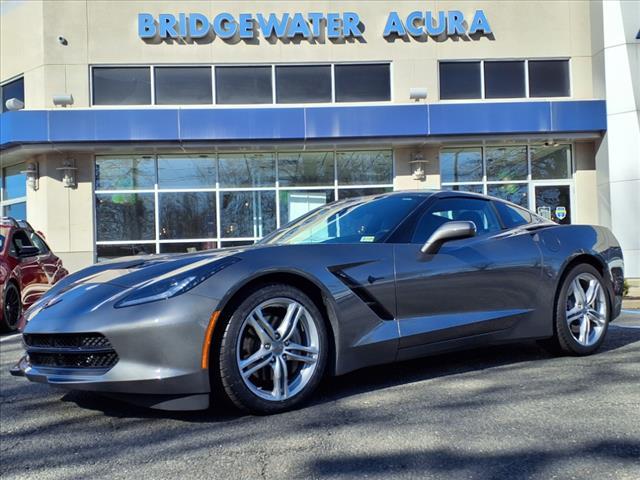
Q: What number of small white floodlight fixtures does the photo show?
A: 3